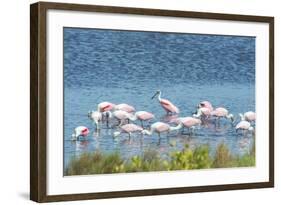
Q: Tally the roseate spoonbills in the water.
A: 15